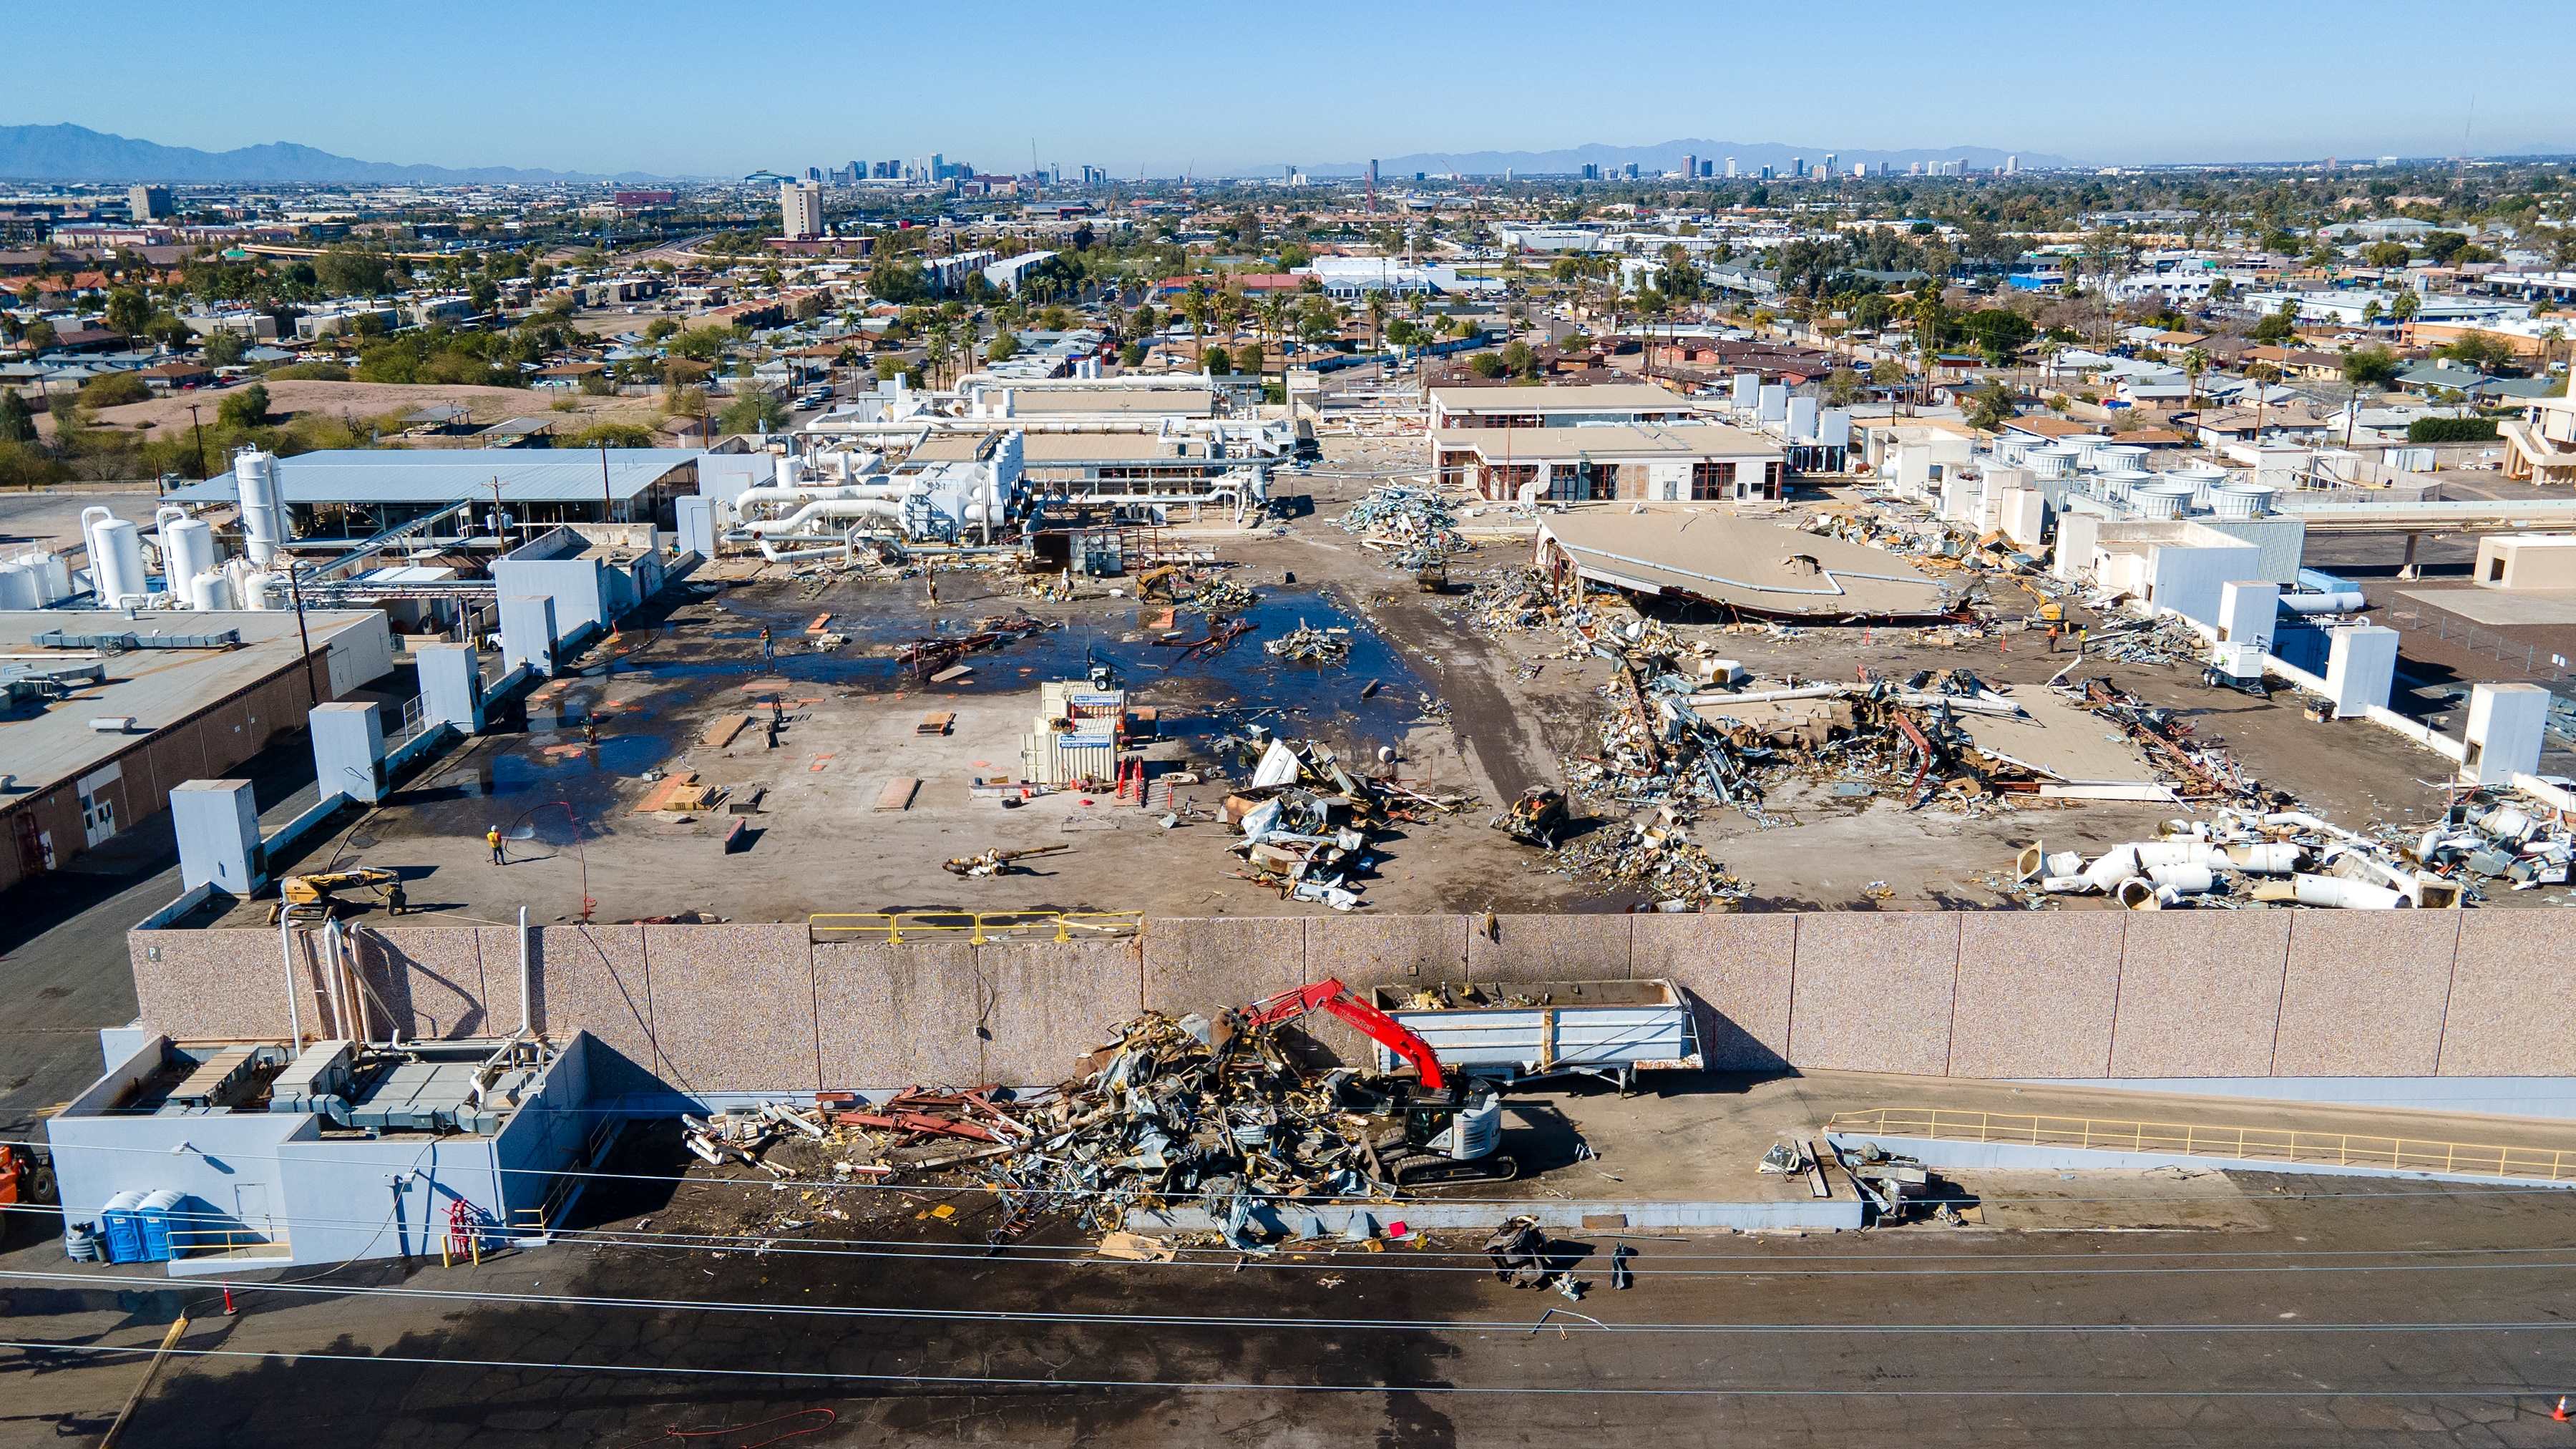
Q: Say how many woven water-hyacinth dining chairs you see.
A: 0